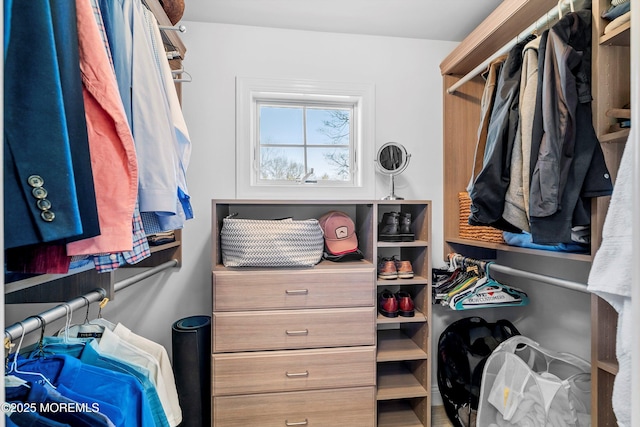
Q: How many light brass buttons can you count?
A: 4